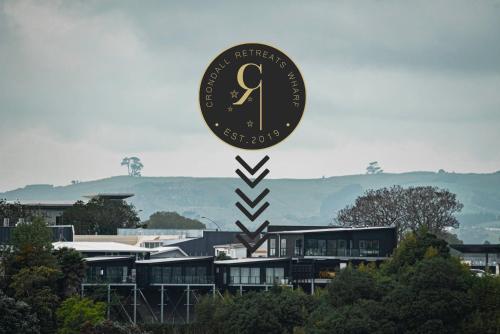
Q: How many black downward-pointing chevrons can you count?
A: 6